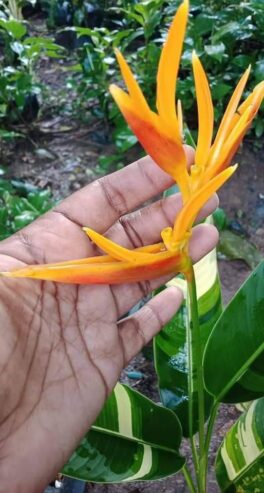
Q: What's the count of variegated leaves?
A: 3